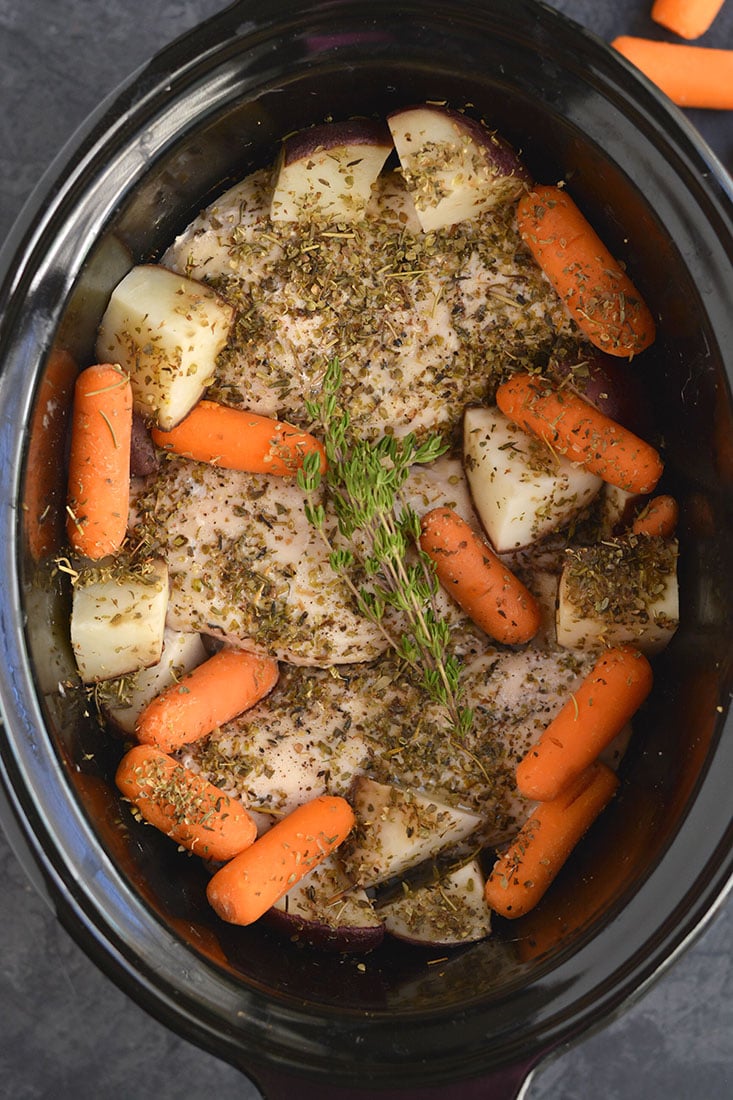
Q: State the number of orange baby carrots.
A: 13